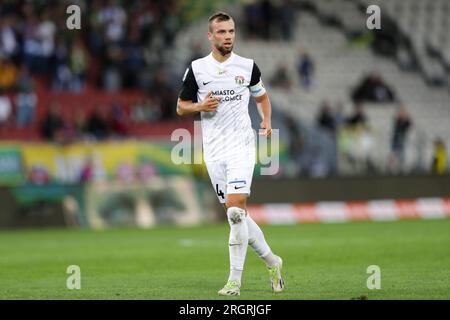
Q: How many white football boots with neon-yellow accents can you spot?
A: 2